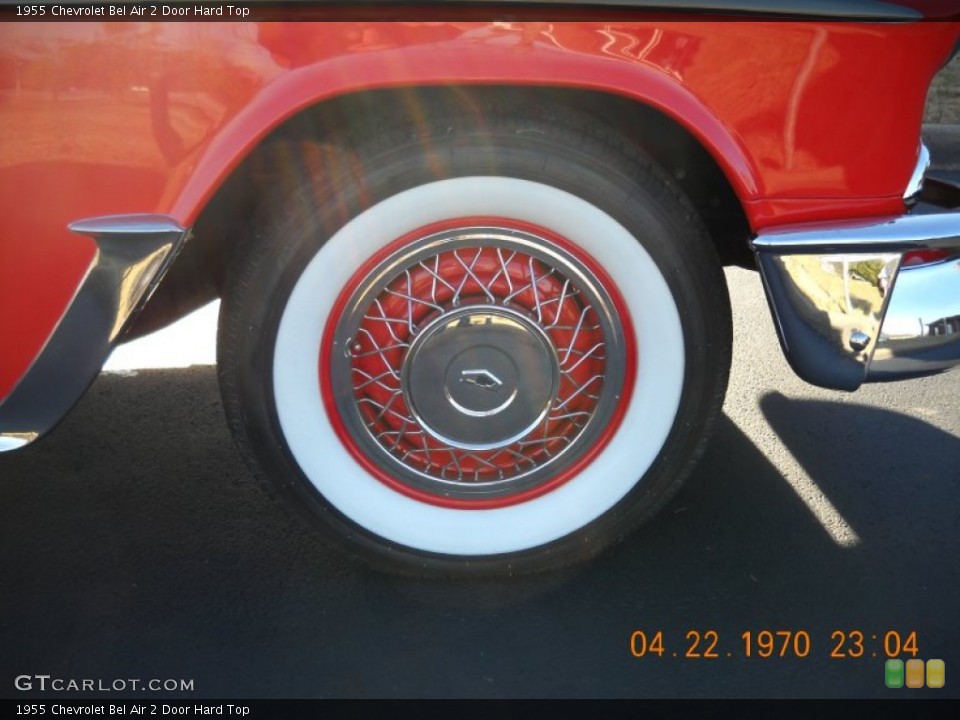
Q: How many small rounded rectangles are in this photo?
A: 3